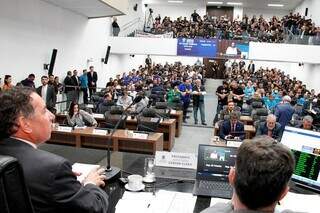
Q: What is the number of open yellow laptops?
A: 0